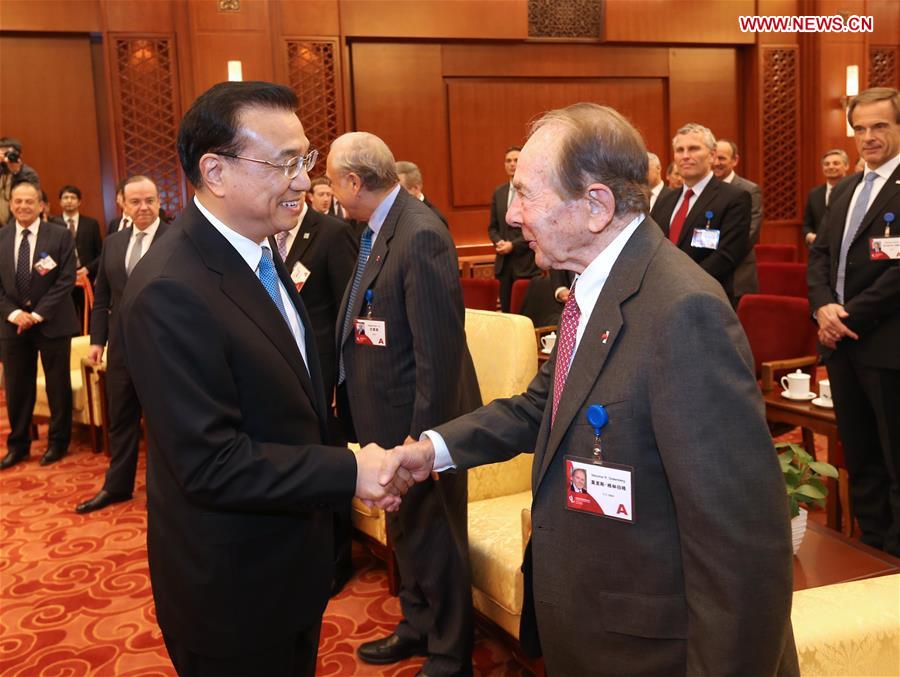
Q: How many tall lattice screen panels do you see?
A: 4